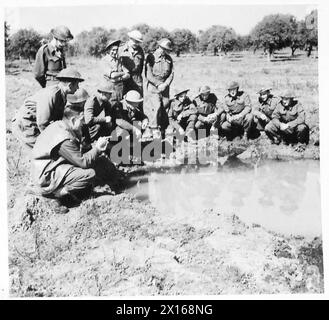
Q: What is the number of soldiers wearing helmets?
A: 13